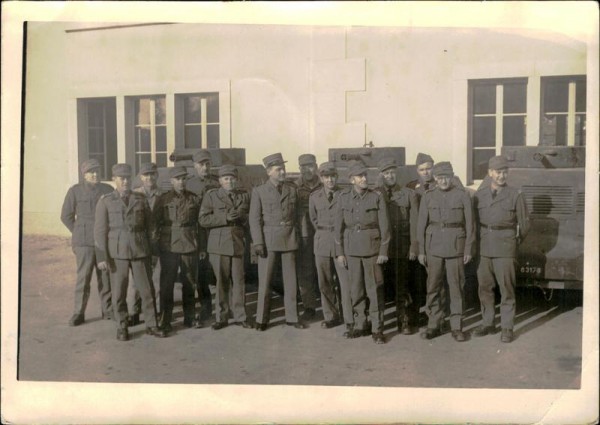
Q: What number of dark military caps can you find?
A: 14